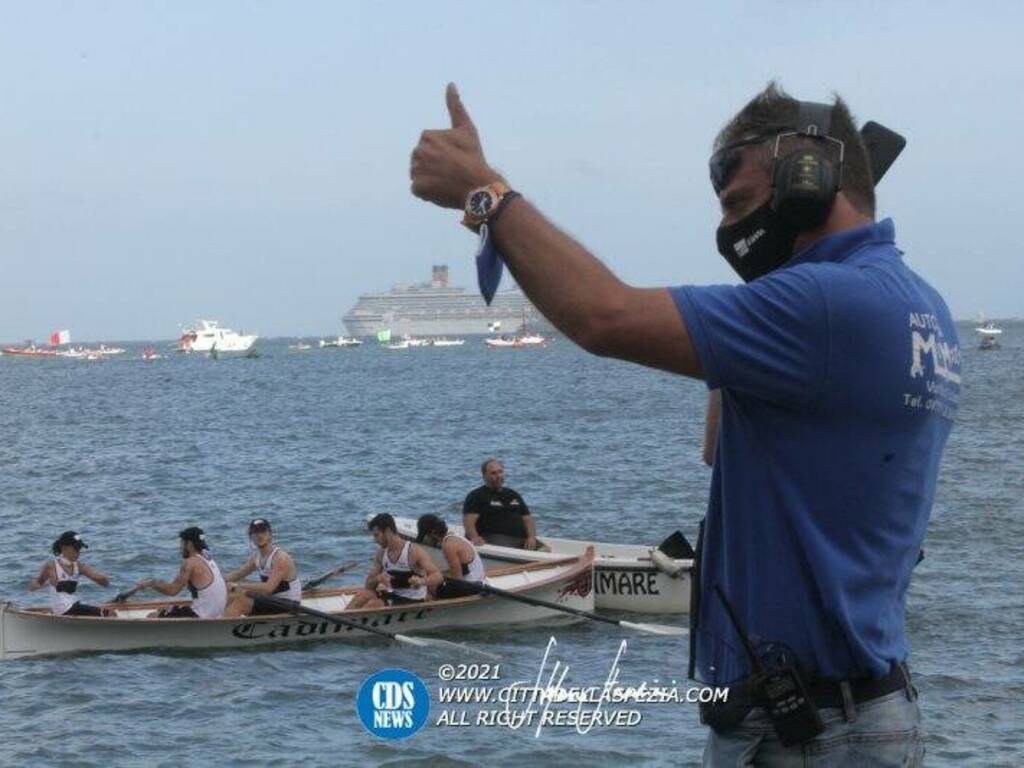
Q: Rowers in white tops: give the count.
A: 5